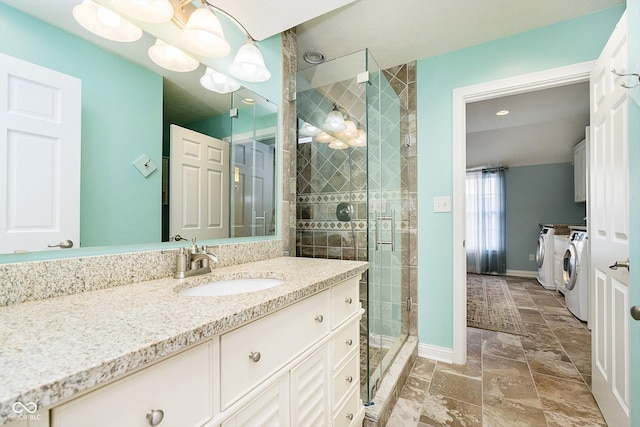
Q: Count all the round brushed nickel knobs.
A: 7